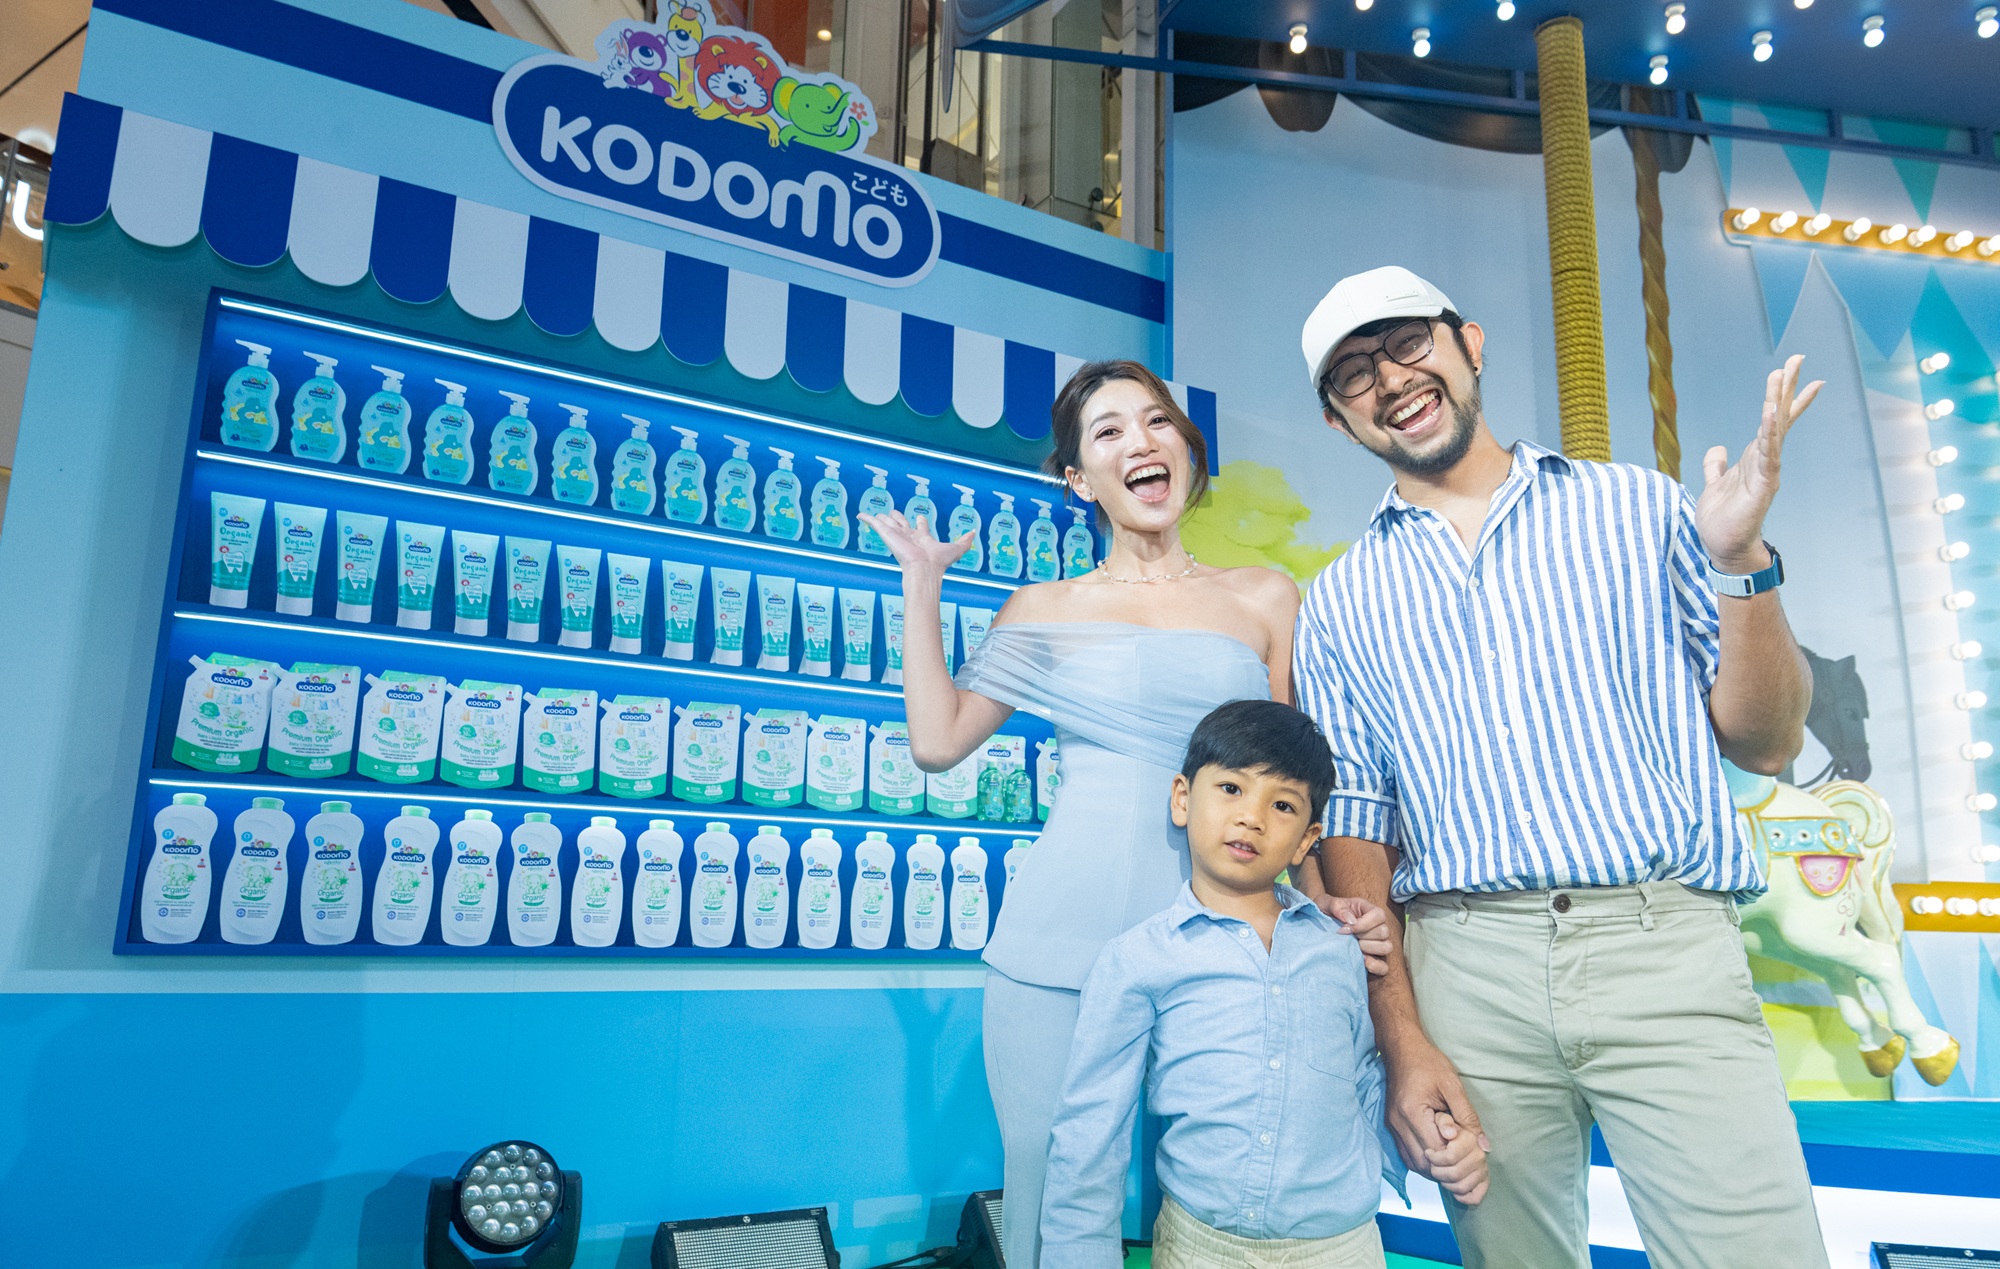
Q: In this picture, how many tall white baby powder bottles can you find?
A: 15